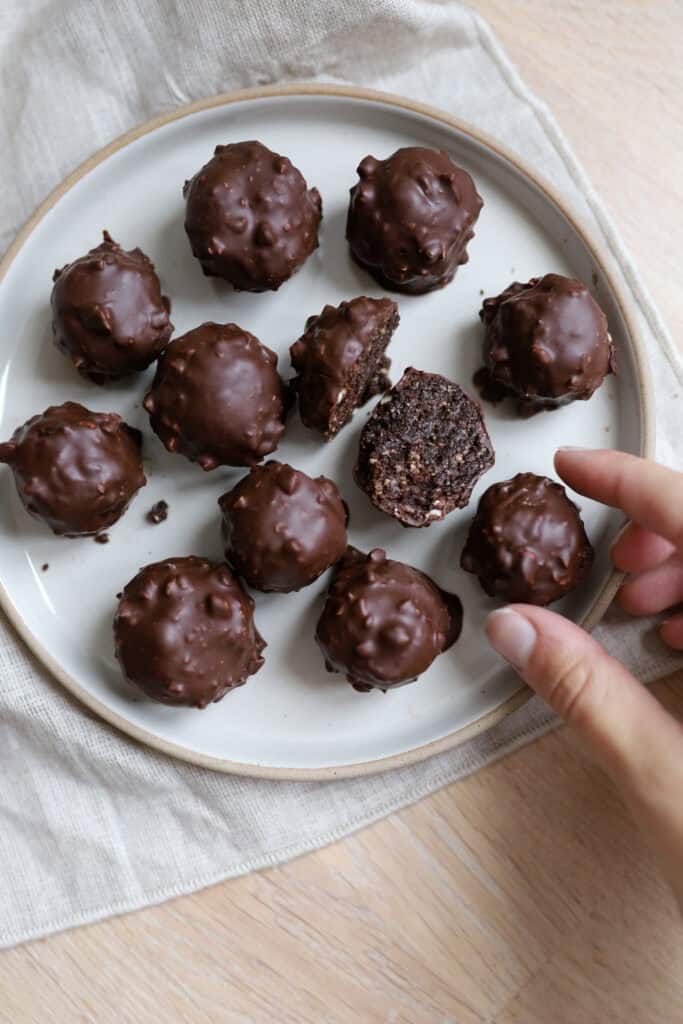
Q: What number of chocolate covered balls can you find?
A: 11